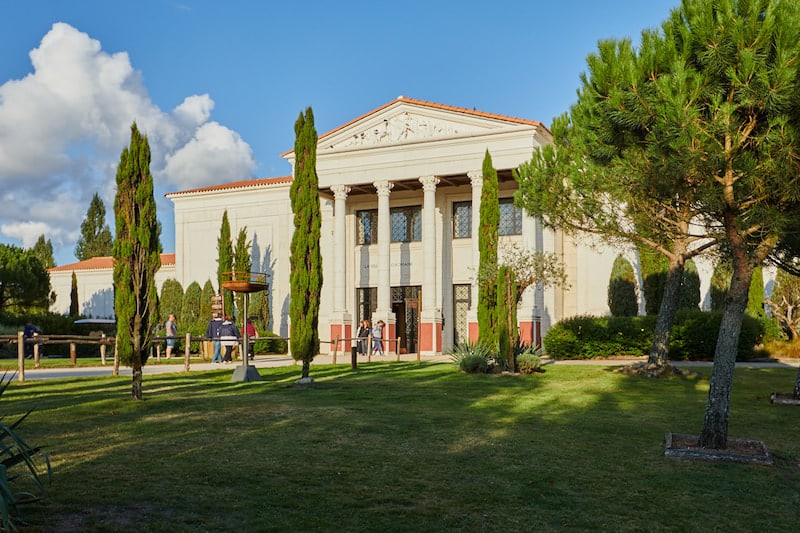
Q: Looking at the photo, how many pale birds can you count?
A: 0